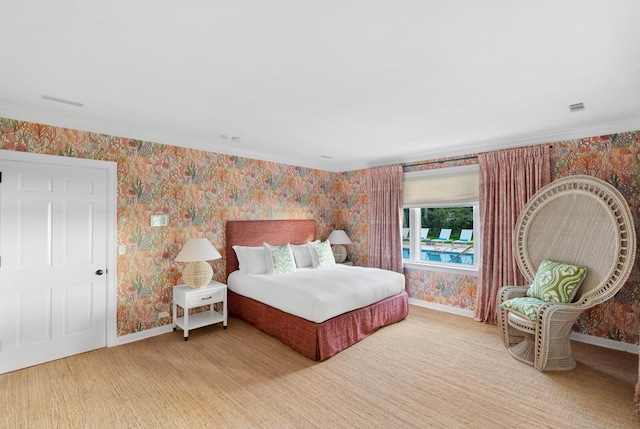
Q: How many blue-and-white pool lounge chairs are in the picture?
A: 4